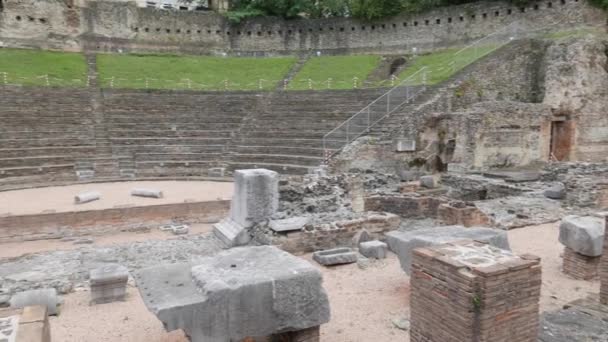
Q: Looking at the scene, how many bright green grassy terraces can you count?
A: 4